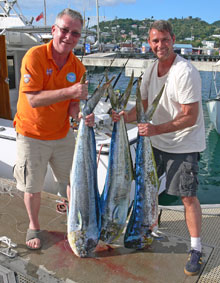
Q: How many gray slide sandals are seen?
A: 1